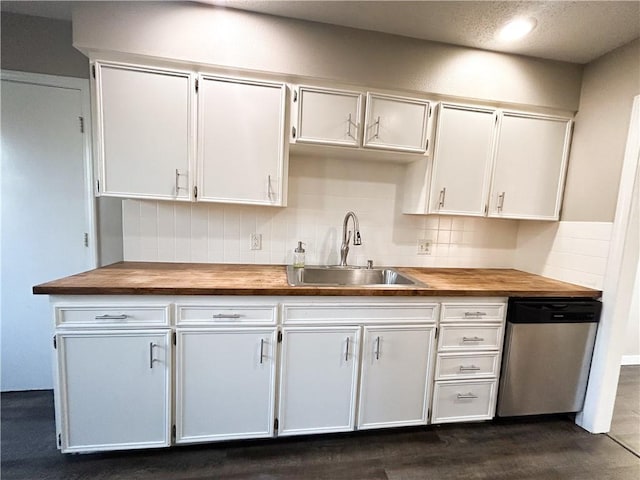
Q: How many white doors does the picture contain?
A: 11